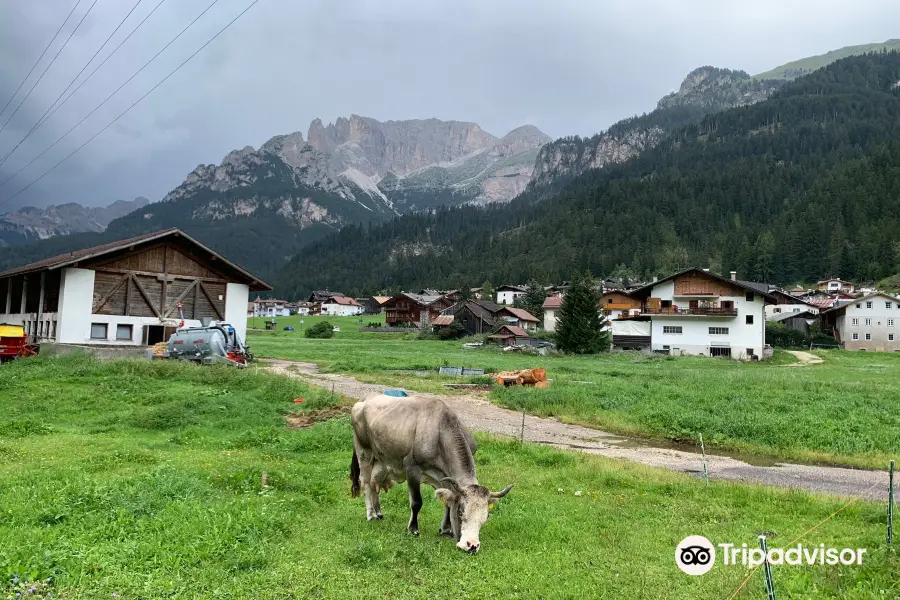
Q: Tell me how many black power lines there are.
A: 6